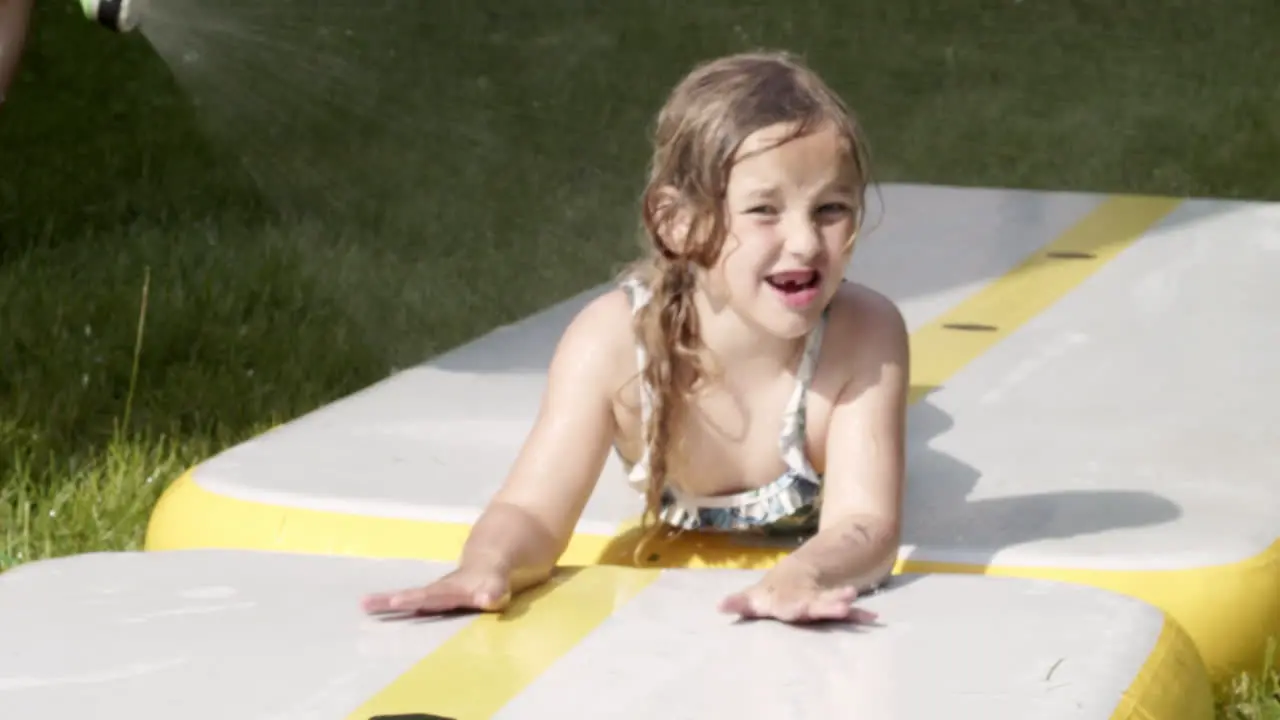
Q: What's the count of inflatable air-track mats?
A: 2